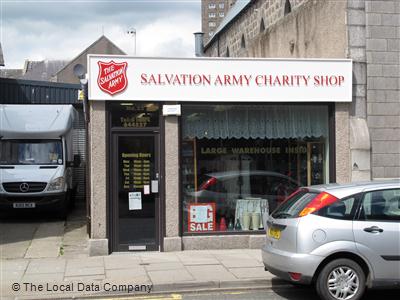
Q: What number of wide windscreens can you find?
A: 1